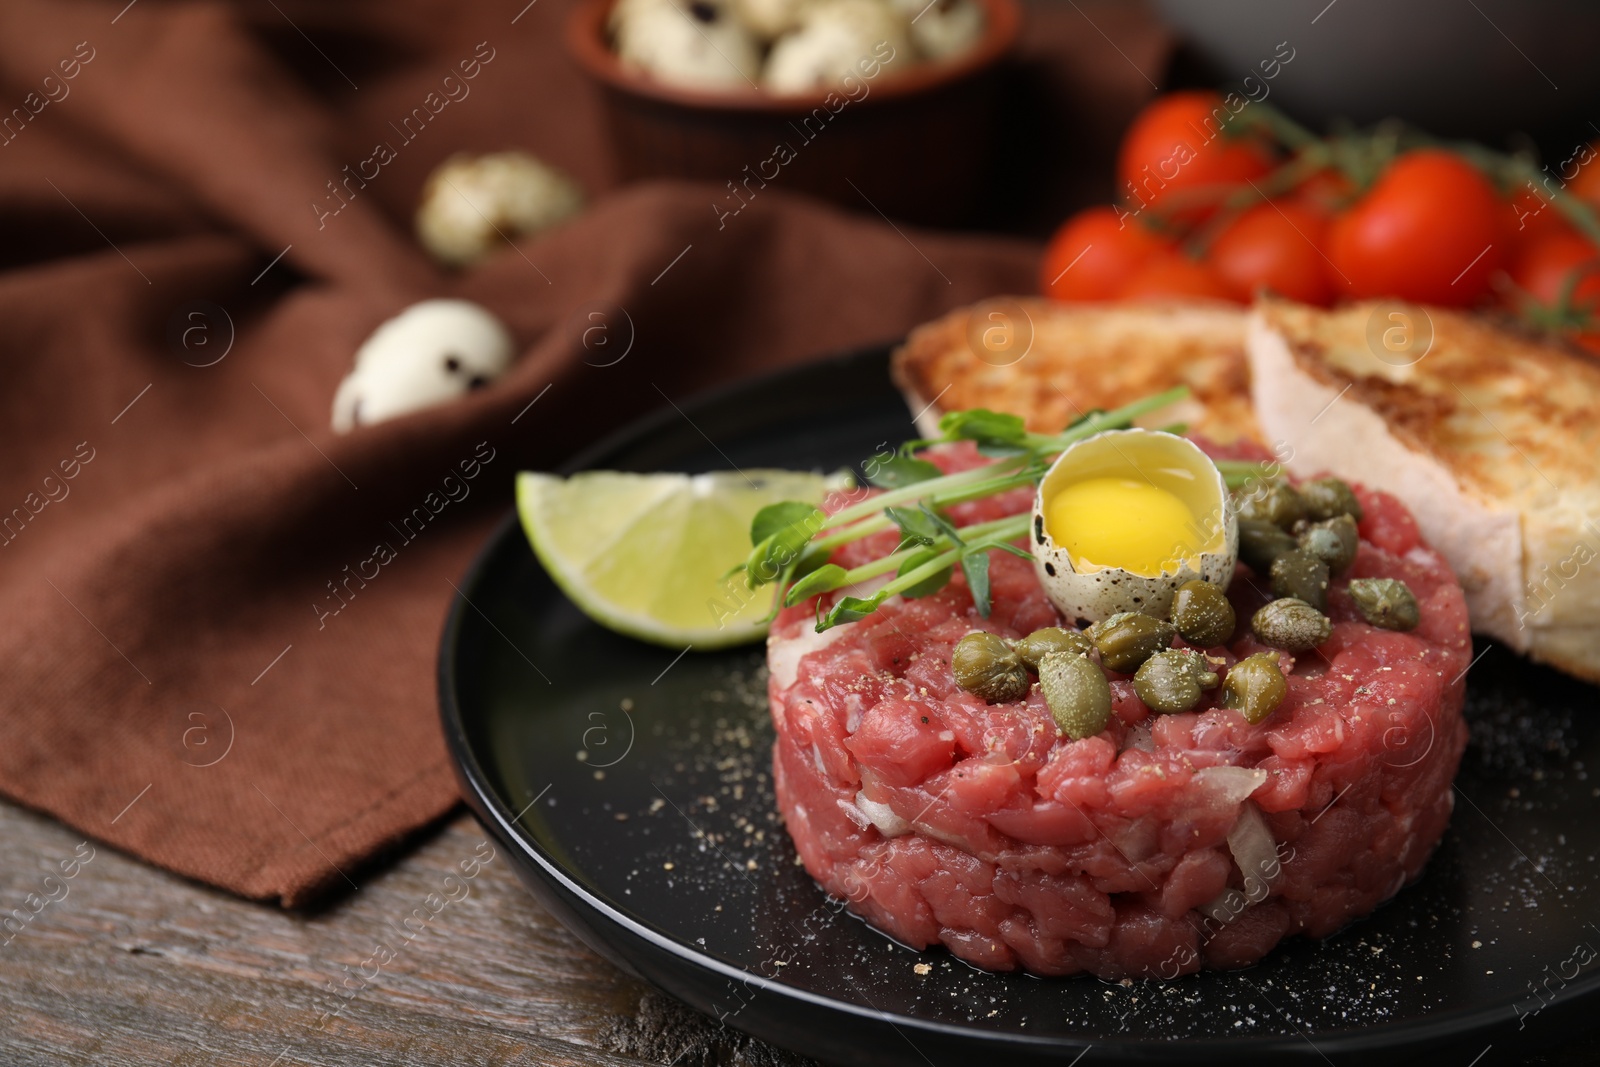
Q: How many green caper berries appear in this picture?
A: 14